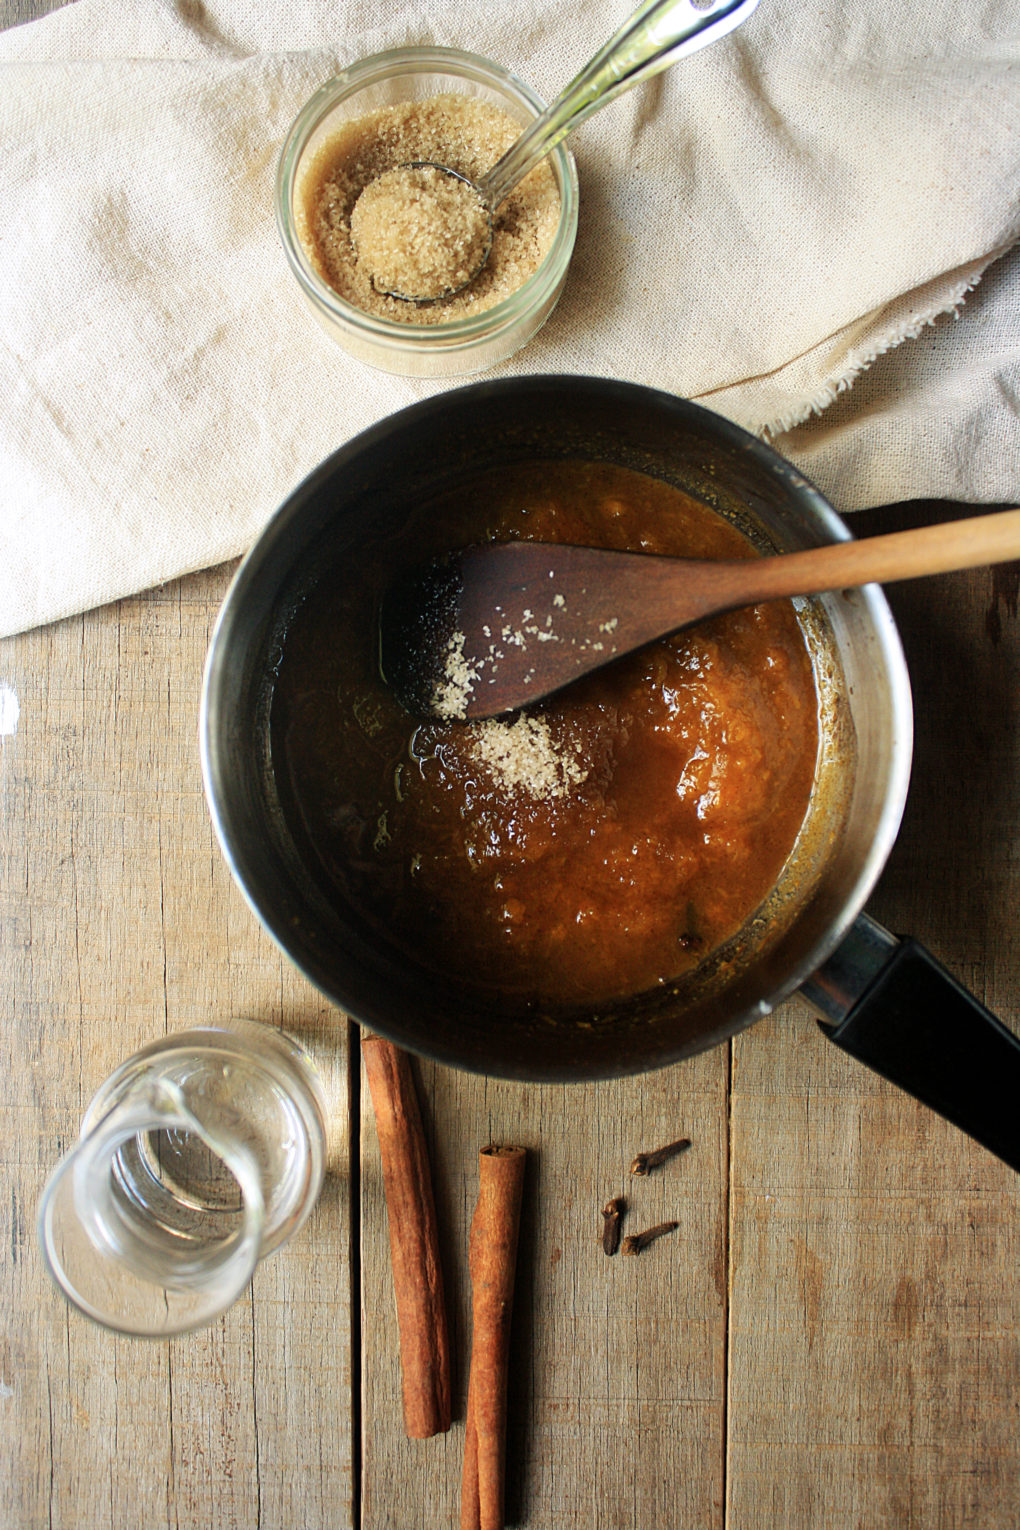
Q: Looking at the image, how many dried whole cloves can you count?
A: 3